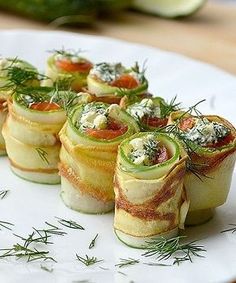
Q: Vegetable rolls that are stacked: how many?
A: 8